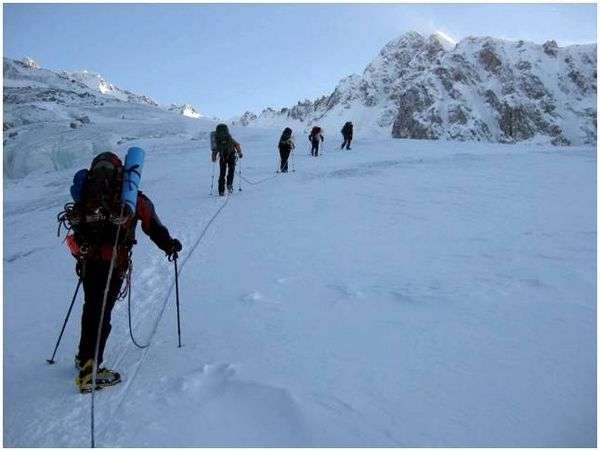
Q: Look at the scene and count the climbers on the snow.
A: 5